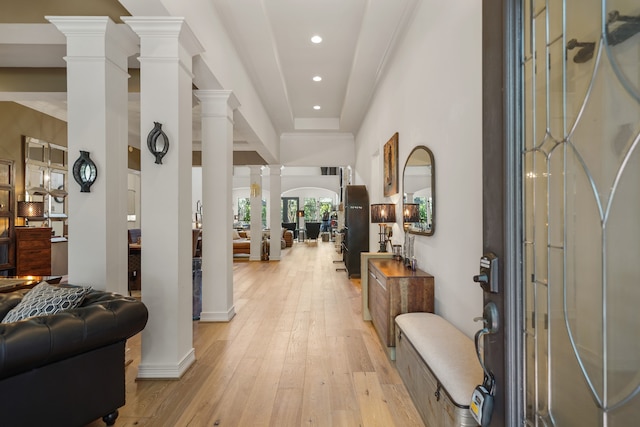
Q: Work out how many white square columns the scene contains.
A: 5